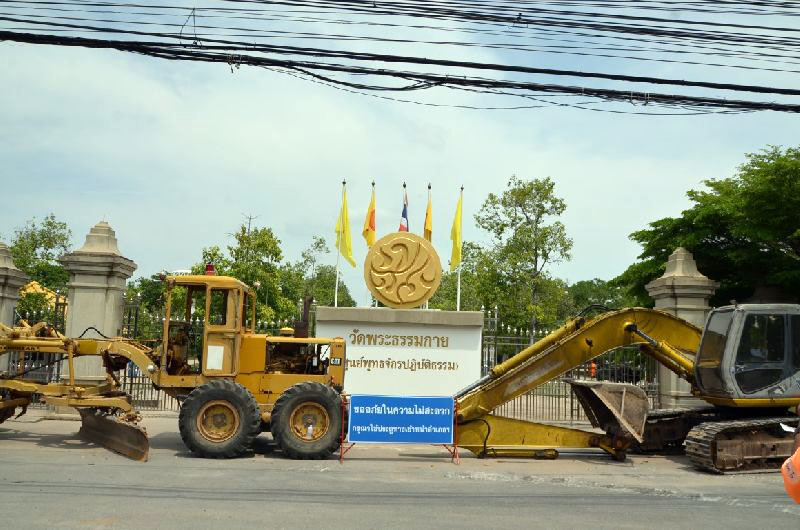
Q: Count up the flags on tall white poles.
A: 5